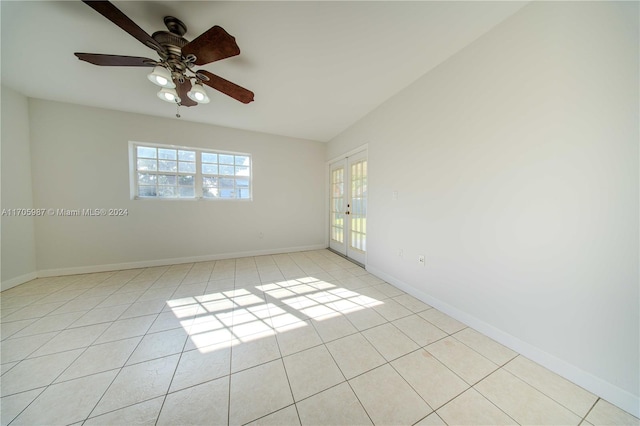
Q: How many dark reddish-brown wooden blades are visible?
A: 5